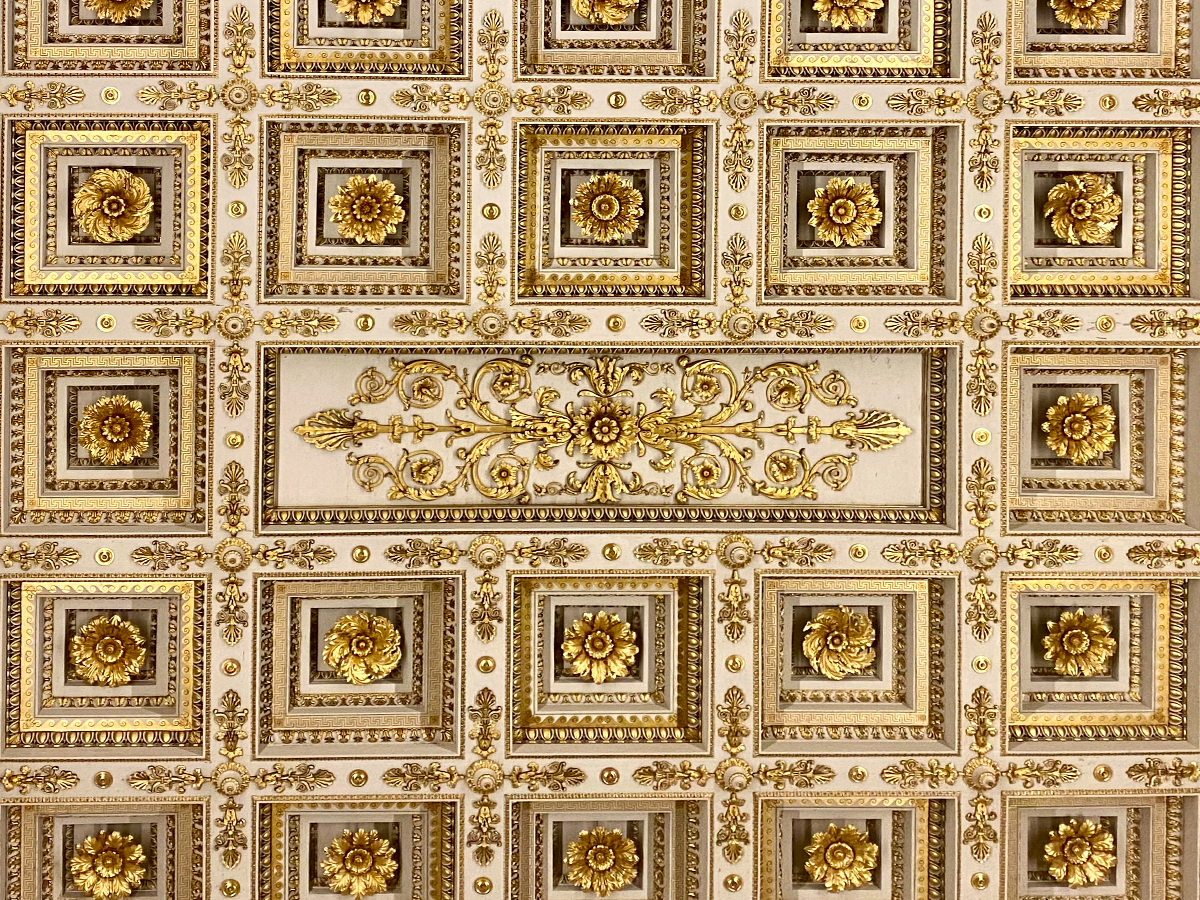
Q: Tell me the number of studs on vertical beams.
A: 14